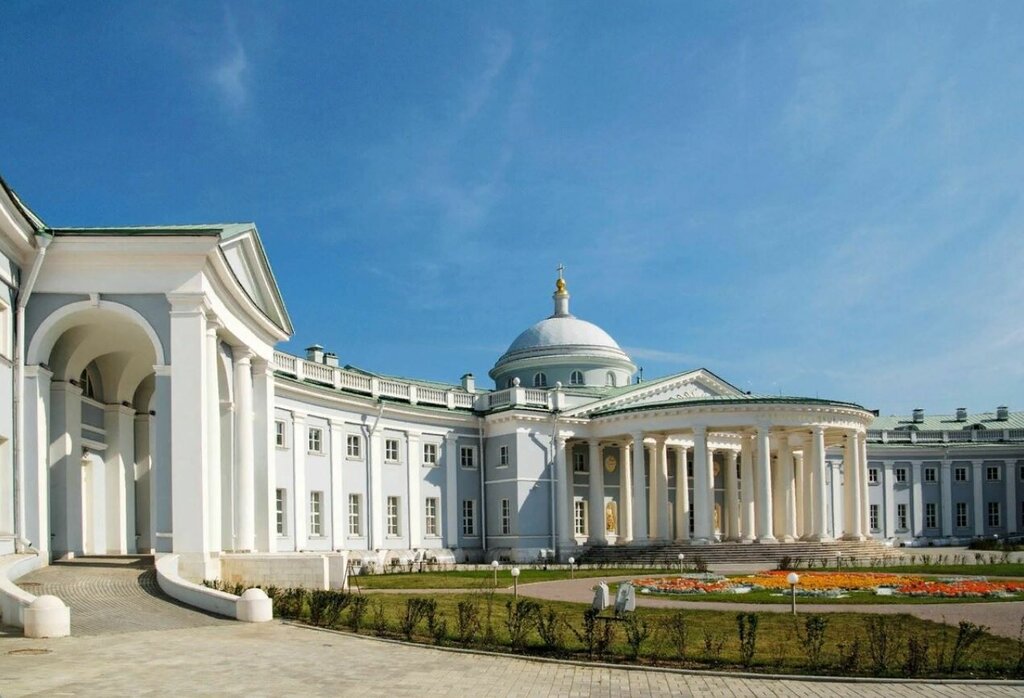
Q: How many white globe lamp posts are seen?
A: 6